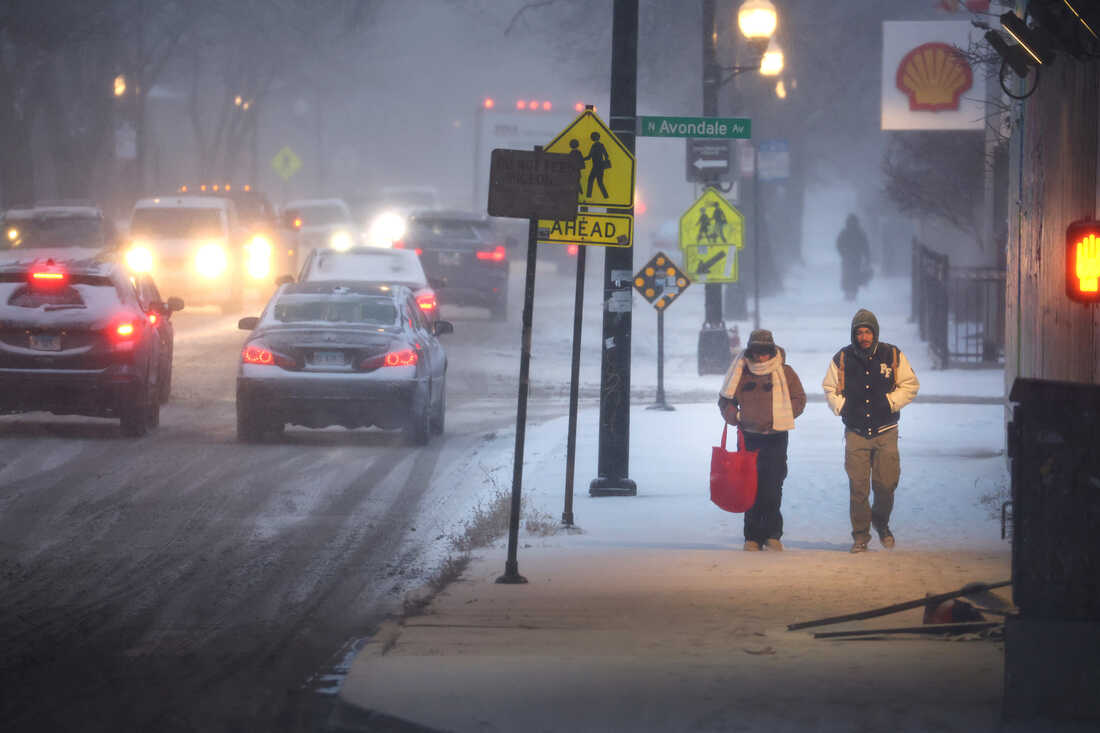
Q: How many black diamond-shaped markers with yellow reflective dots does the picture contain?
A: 1